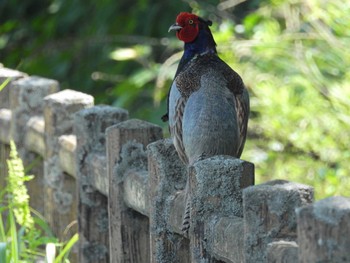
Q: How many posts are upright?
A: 9